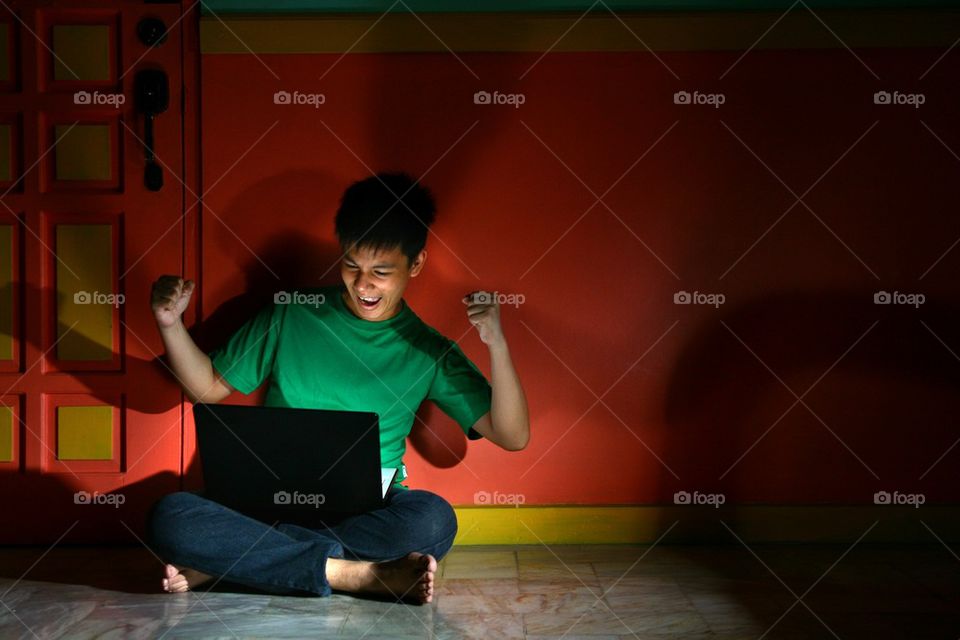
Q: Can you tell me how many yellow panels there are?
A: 8